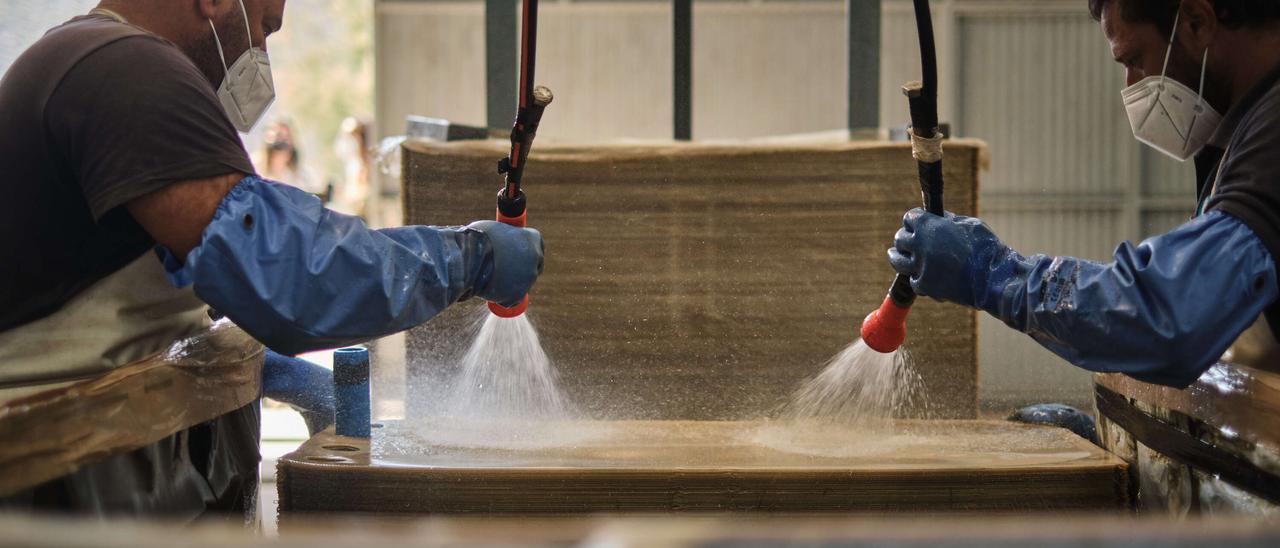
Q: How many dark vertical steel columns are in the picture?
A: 3